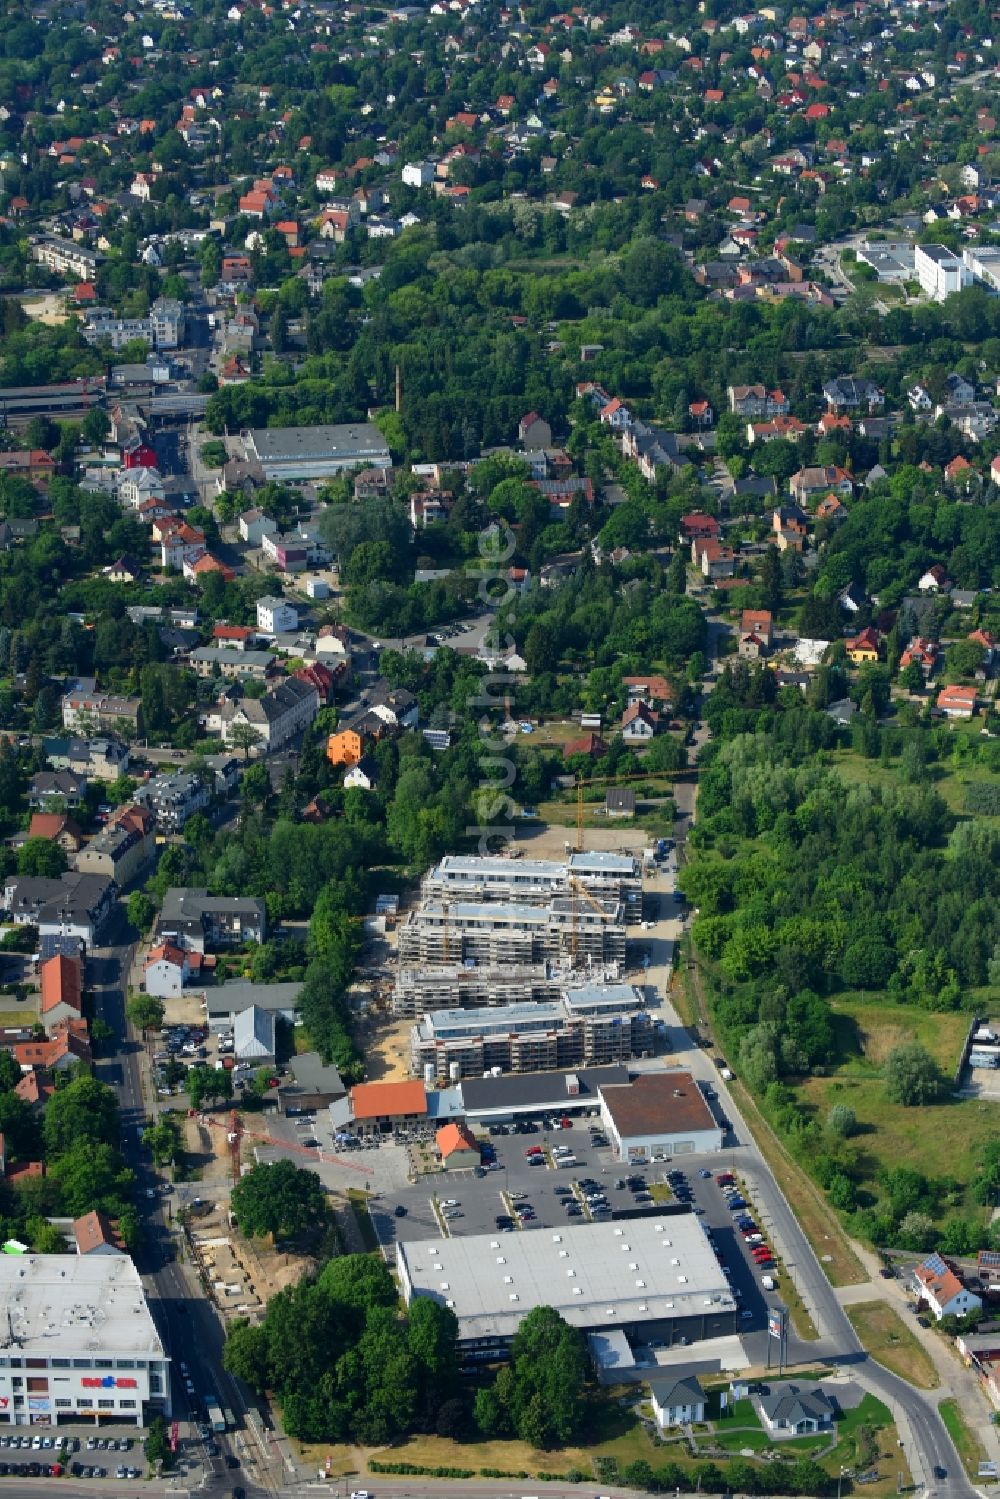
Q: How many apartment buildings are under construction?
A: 4